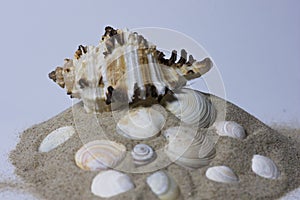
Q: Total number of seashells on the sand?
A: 12